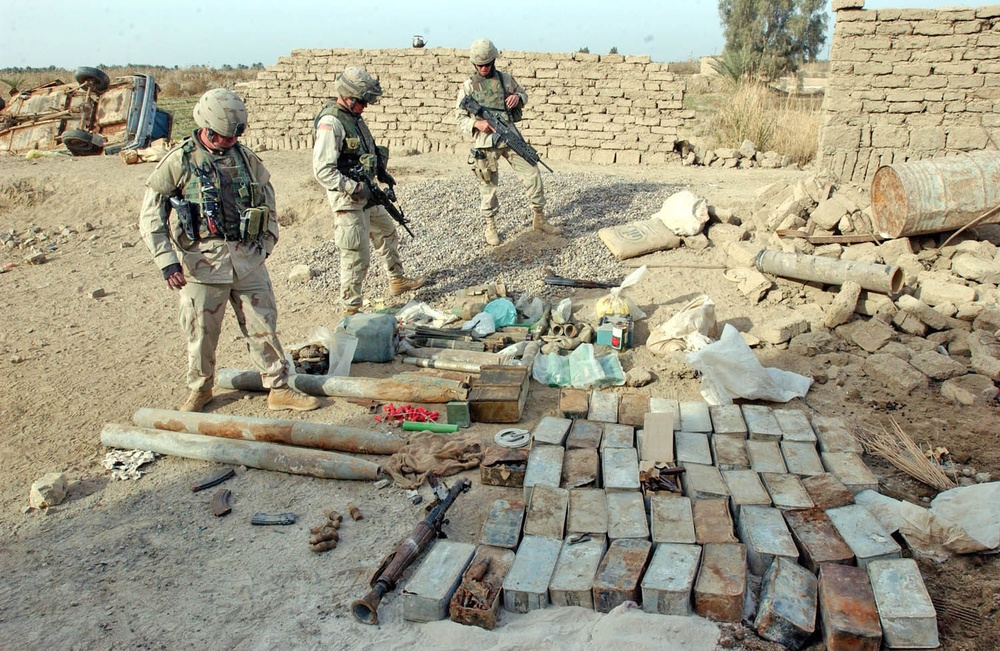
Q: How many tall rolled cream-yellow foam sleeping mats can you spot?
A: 0